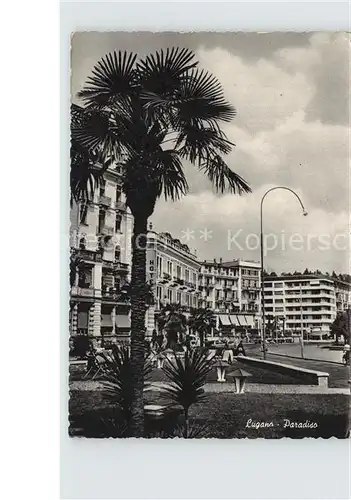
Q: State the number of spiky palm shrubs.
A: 2